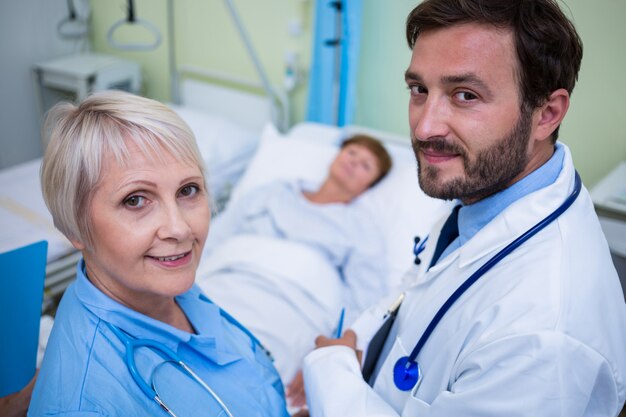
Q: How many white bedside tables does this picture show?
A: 2